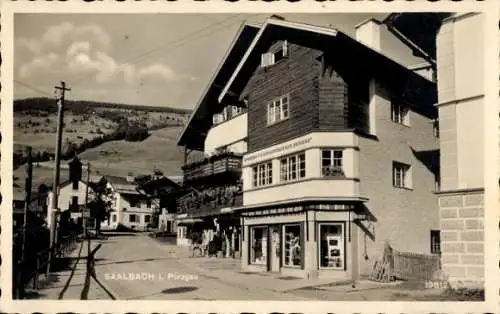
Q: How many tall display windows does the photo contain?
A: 3